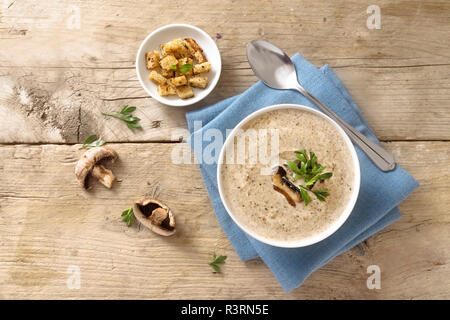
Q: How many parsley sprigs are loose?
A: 4